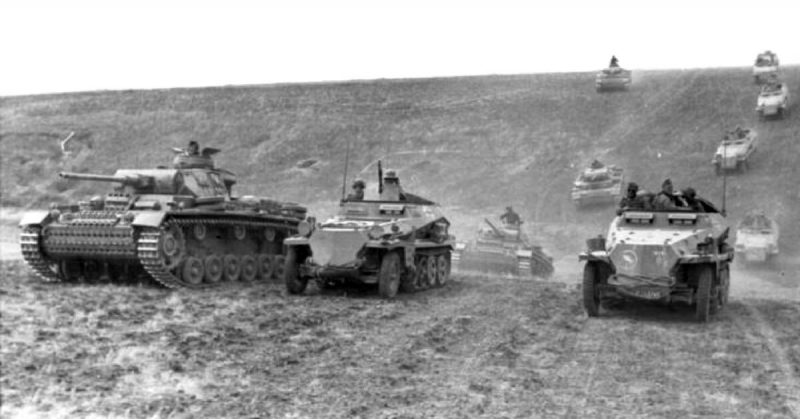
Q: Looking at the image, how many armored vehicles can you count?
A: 10